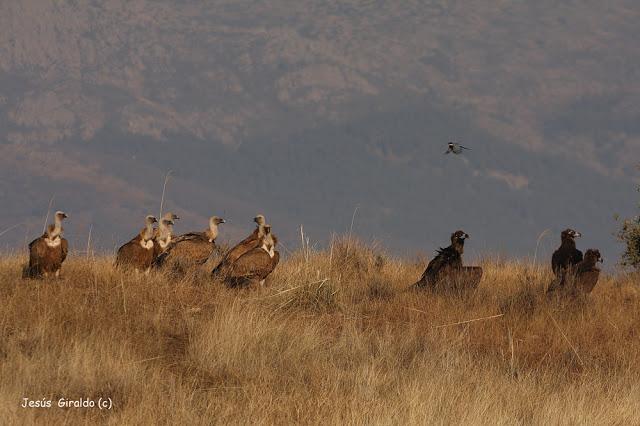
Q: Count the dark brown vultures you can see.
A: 3